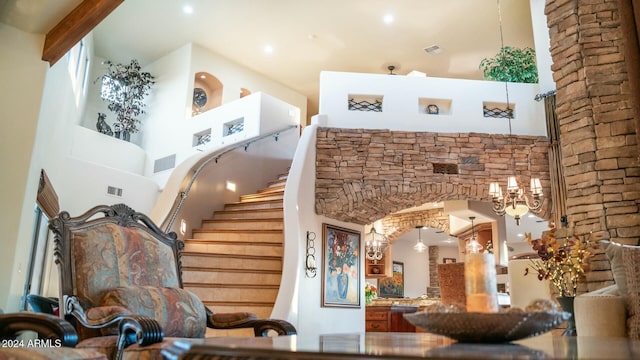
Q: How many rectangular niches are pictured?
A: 5